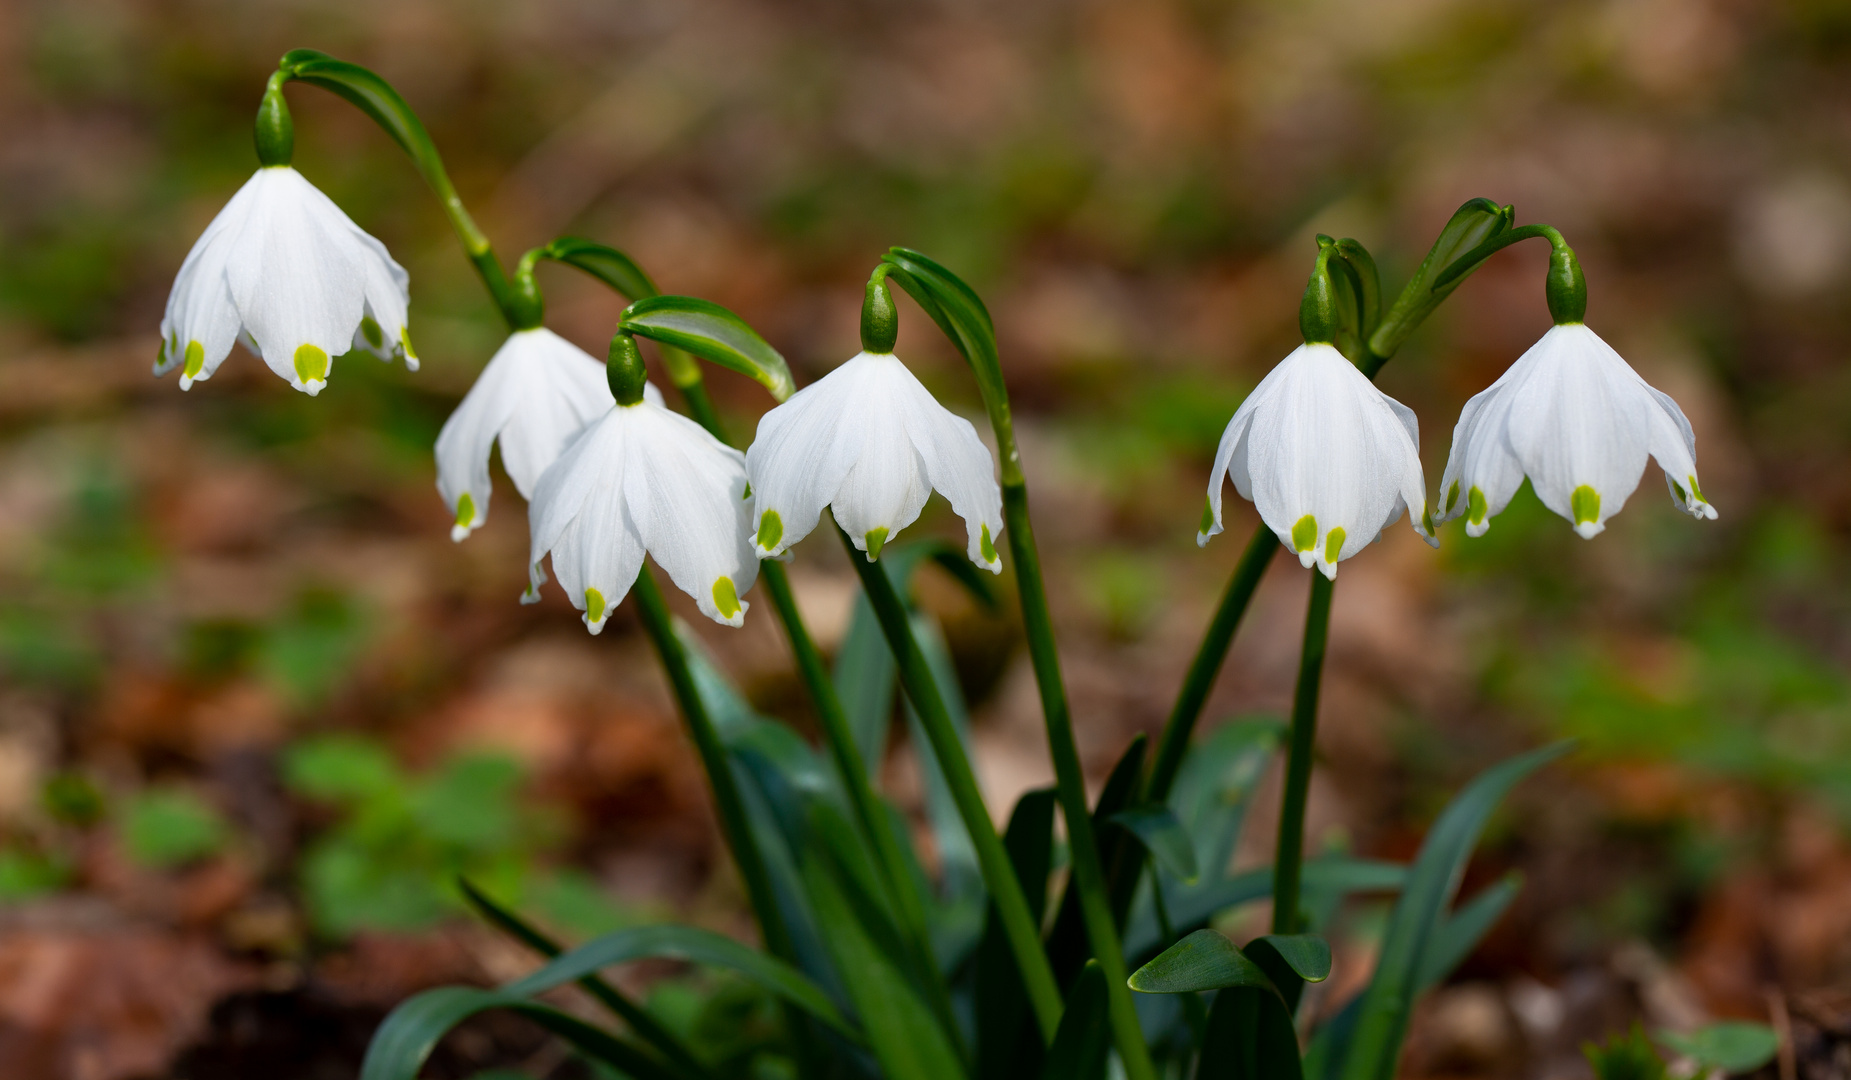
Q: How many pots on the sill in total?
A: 0